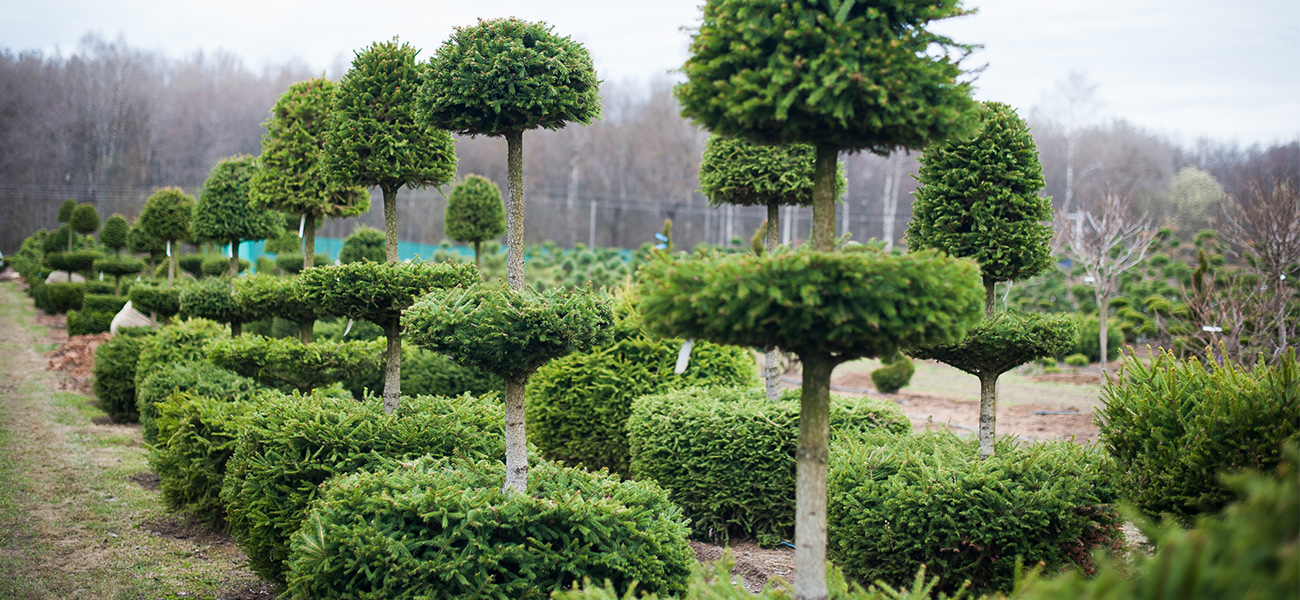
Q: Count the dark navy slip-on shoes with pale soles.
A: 0